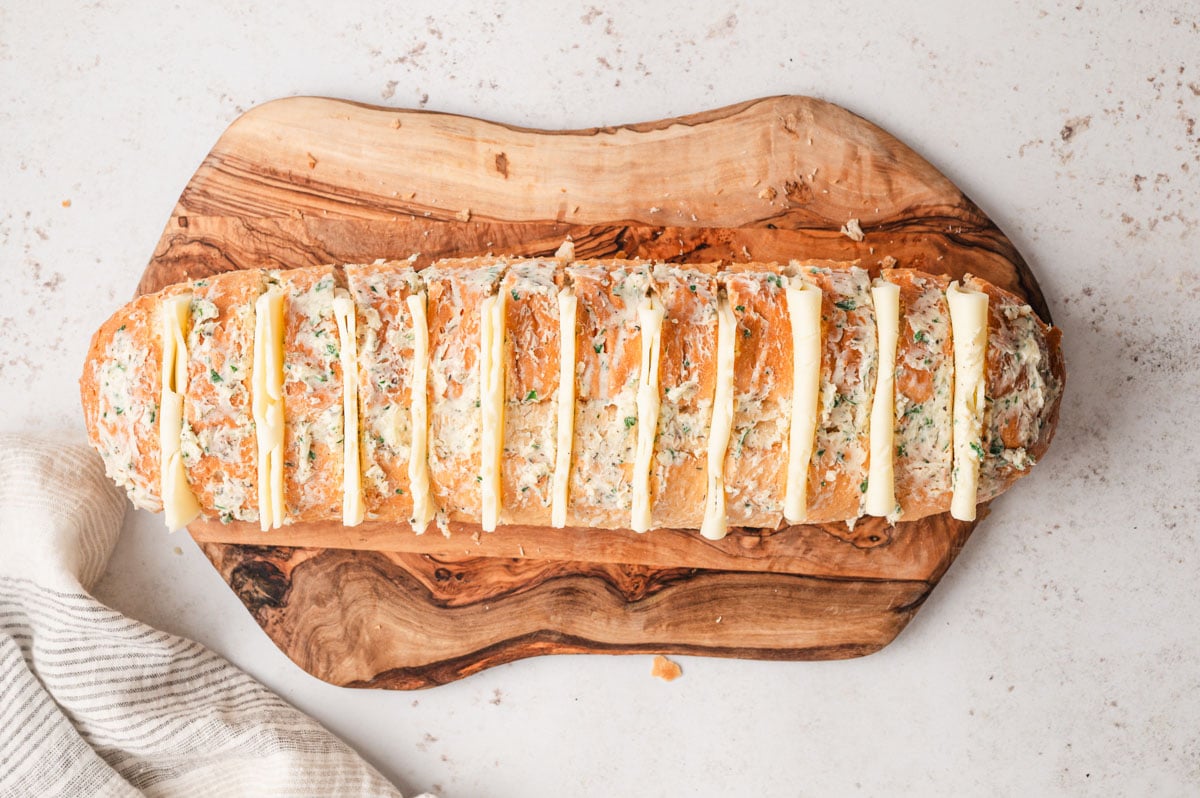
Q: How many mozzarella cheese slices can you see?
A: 11